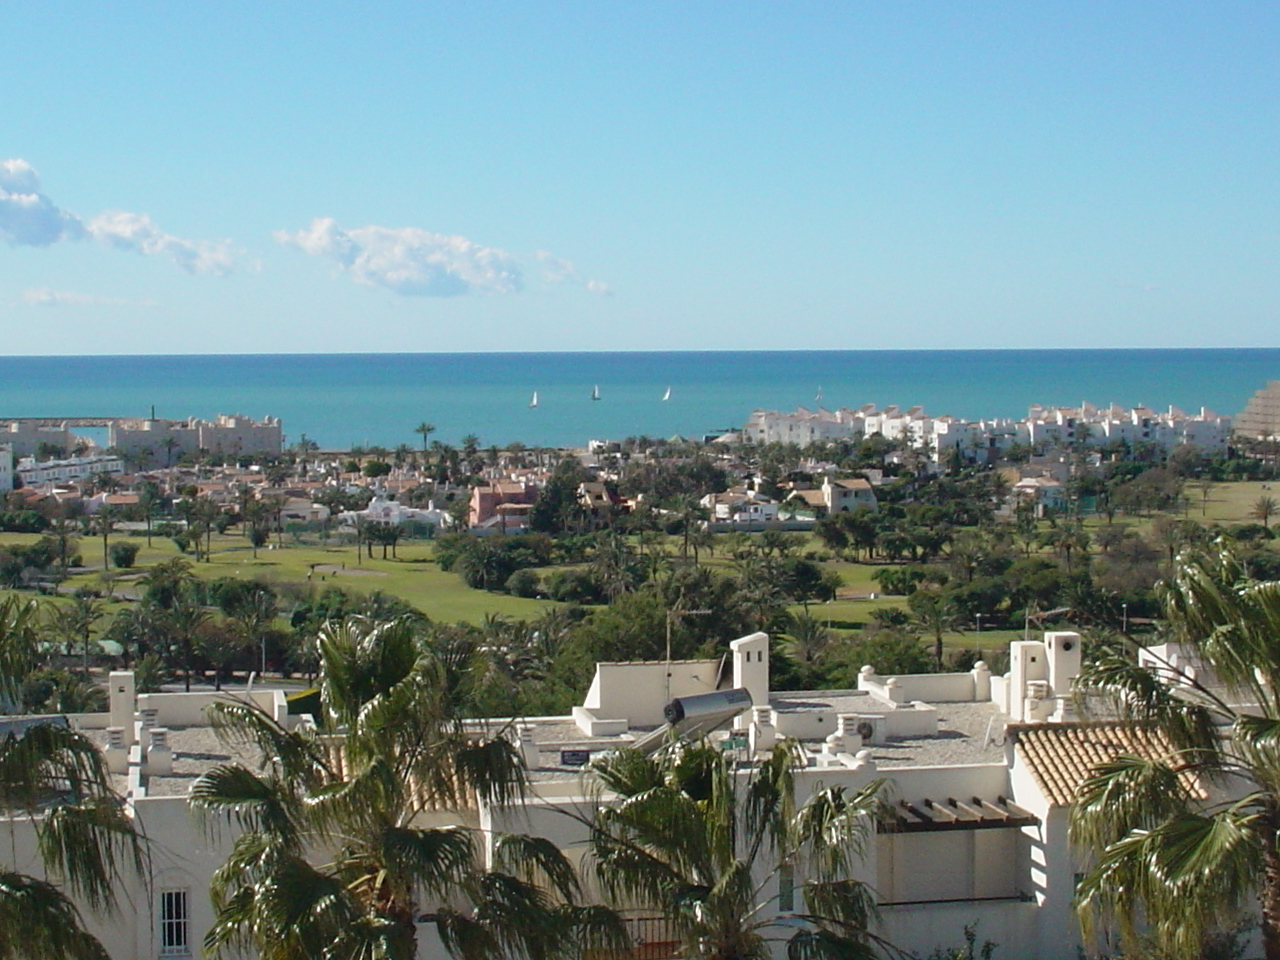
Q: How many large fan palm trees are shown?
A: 4